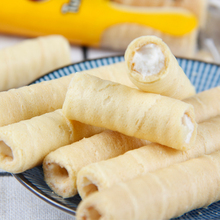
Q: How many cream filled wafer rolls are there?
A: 2